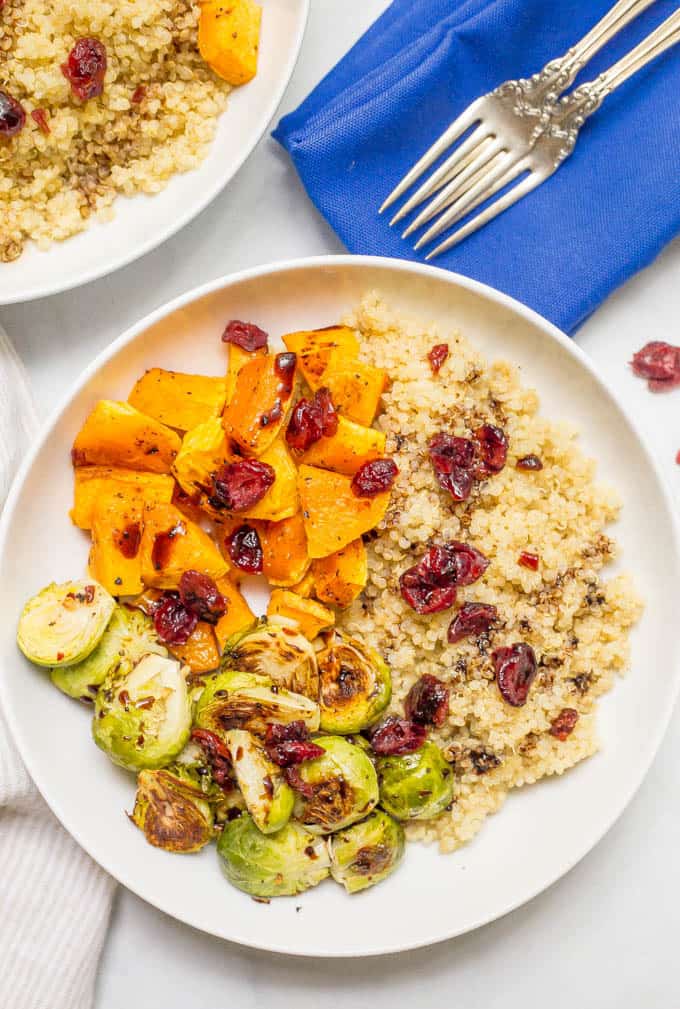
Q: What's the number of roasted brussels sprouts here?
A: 12